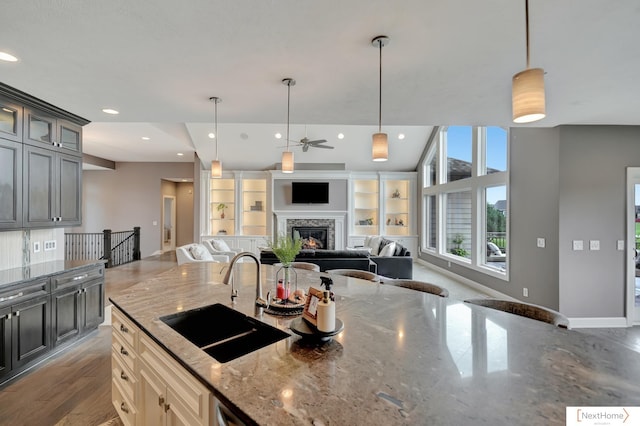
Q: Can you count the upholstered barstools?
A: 4